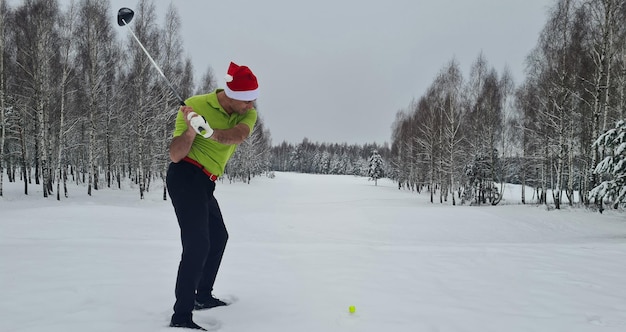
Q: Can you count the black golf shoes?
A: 2